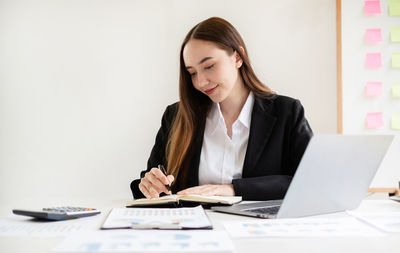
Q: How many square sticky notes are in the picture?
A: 10